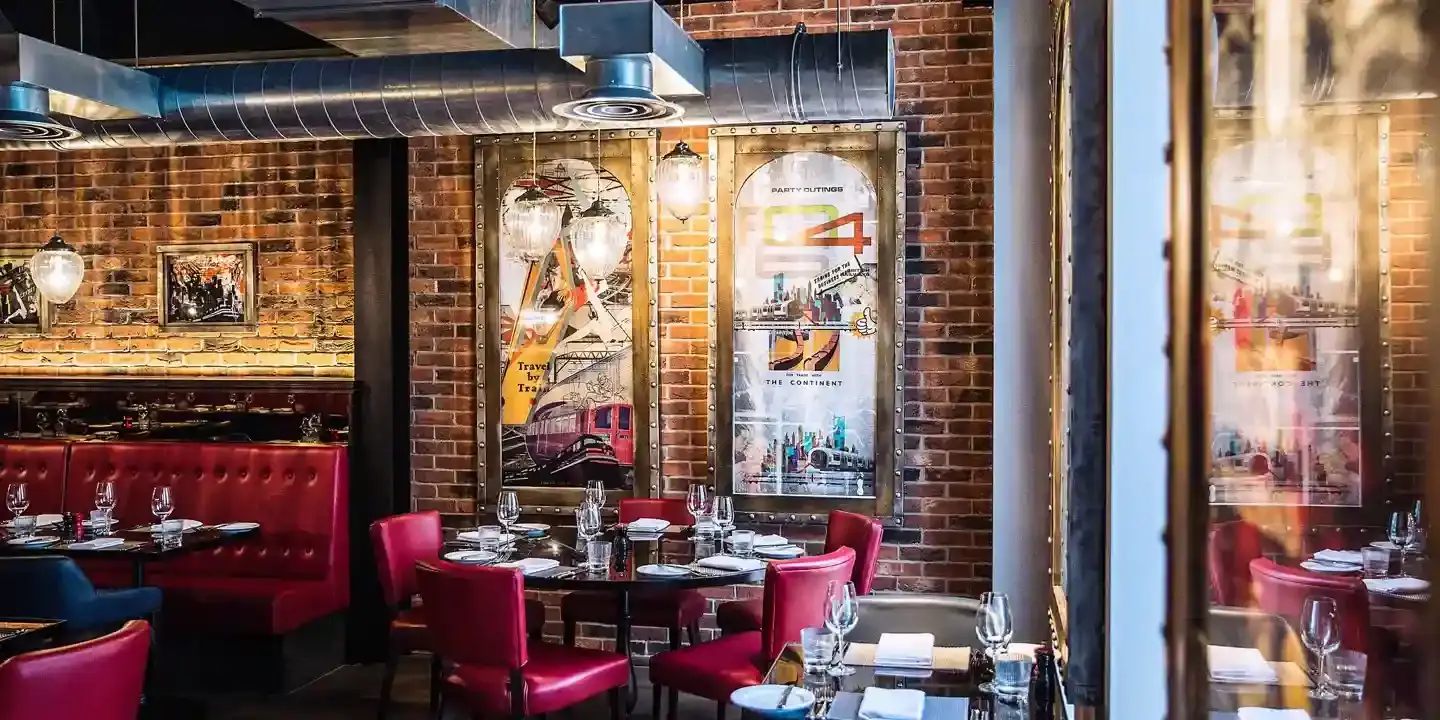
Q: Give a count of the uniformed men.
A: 0